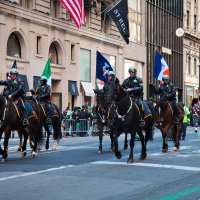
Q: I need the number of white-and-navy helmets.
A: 5